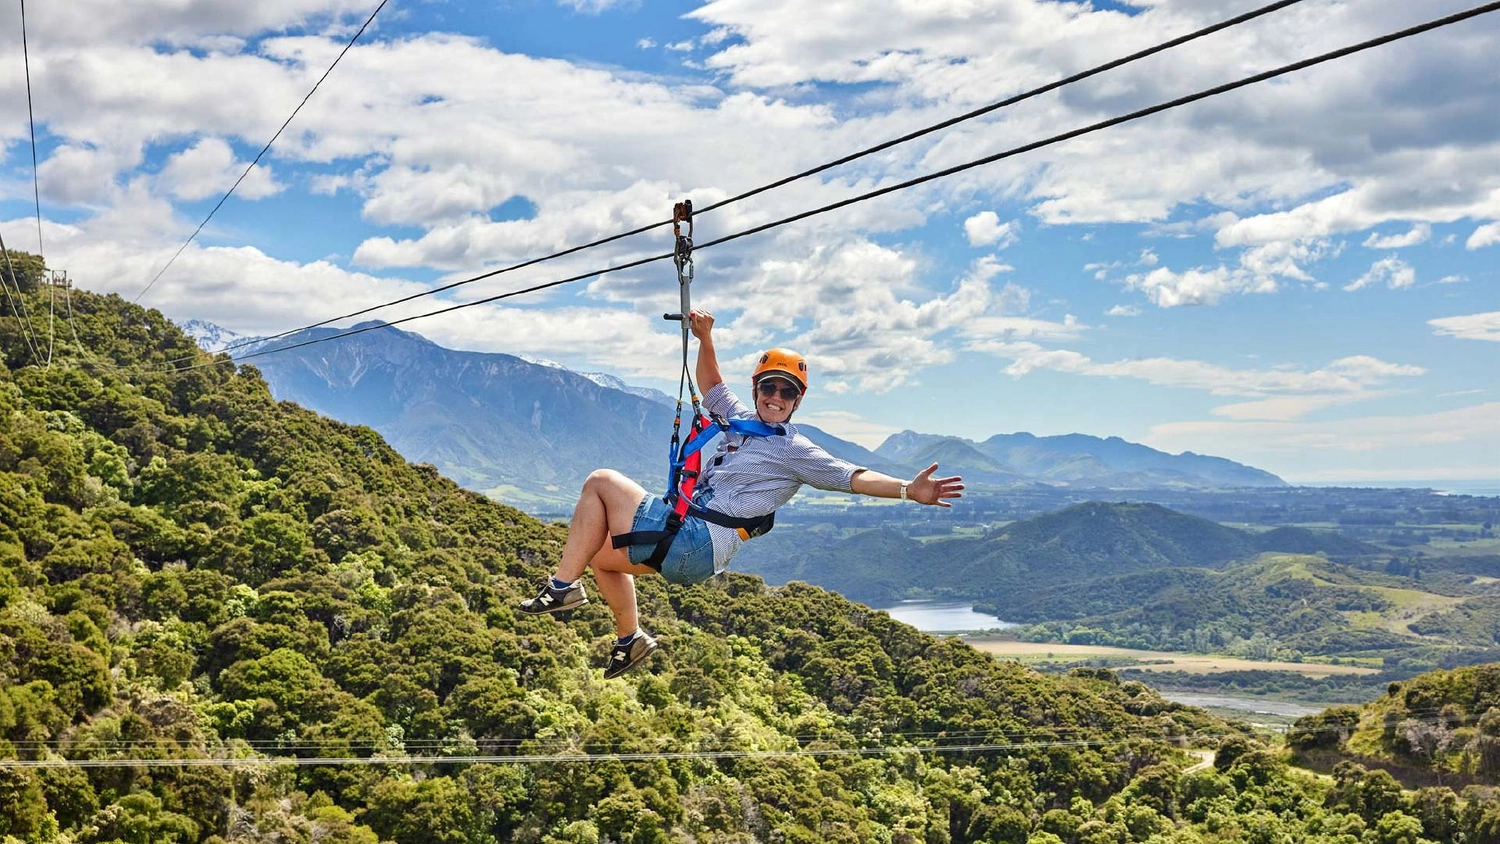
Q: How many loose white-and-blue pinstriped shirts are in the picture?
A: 1